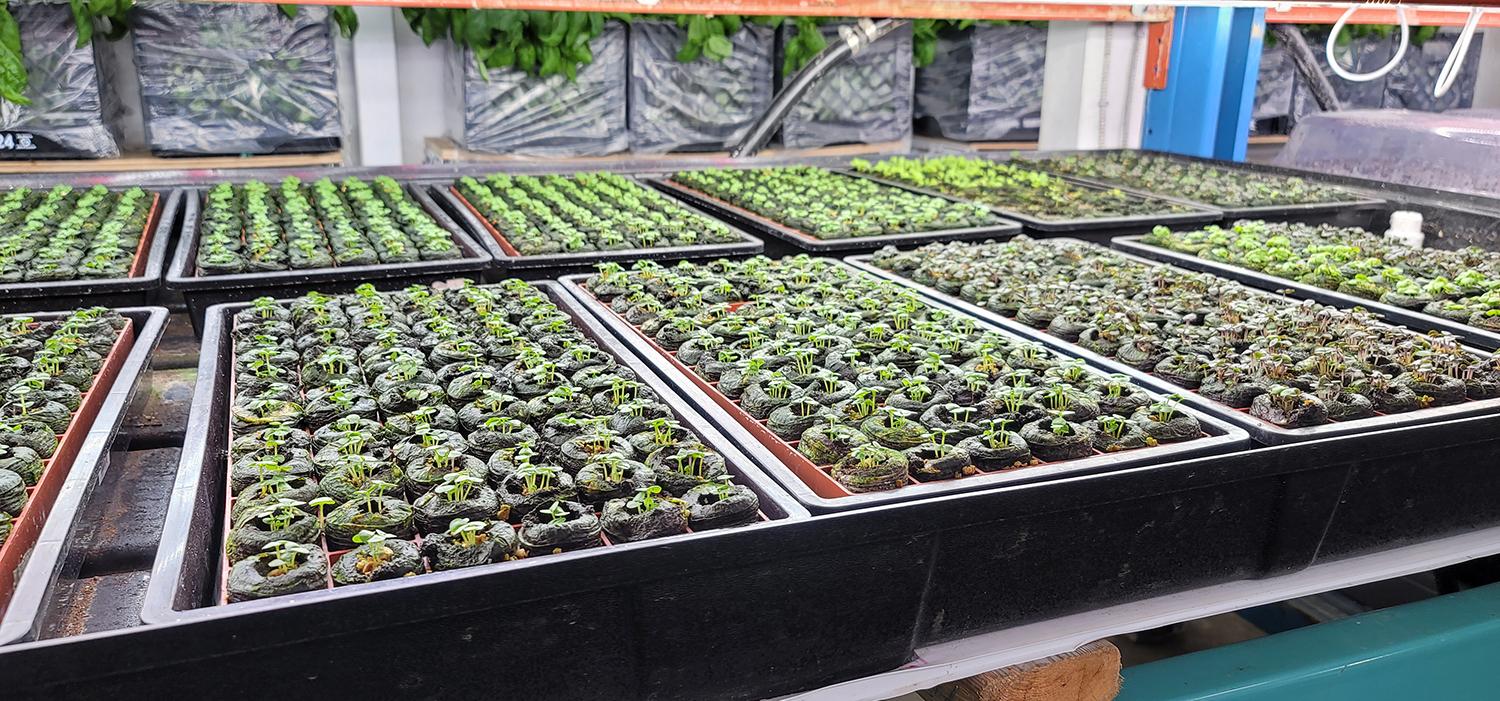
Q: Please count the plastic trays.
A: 11